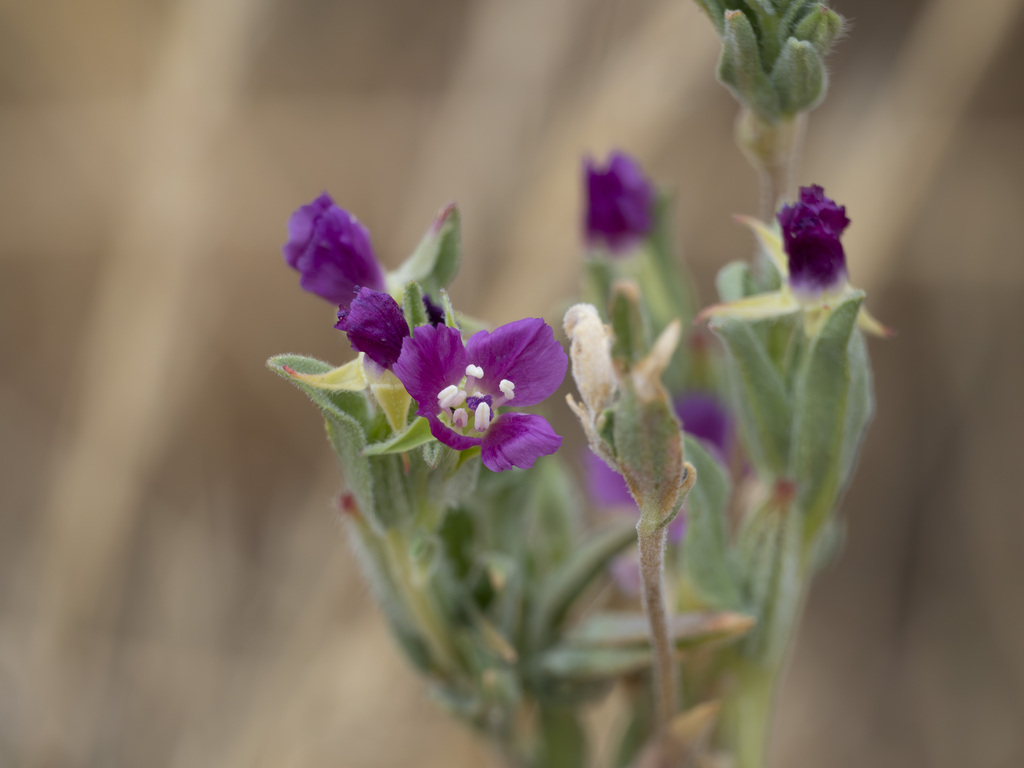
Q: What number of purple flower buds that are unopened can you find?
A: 4